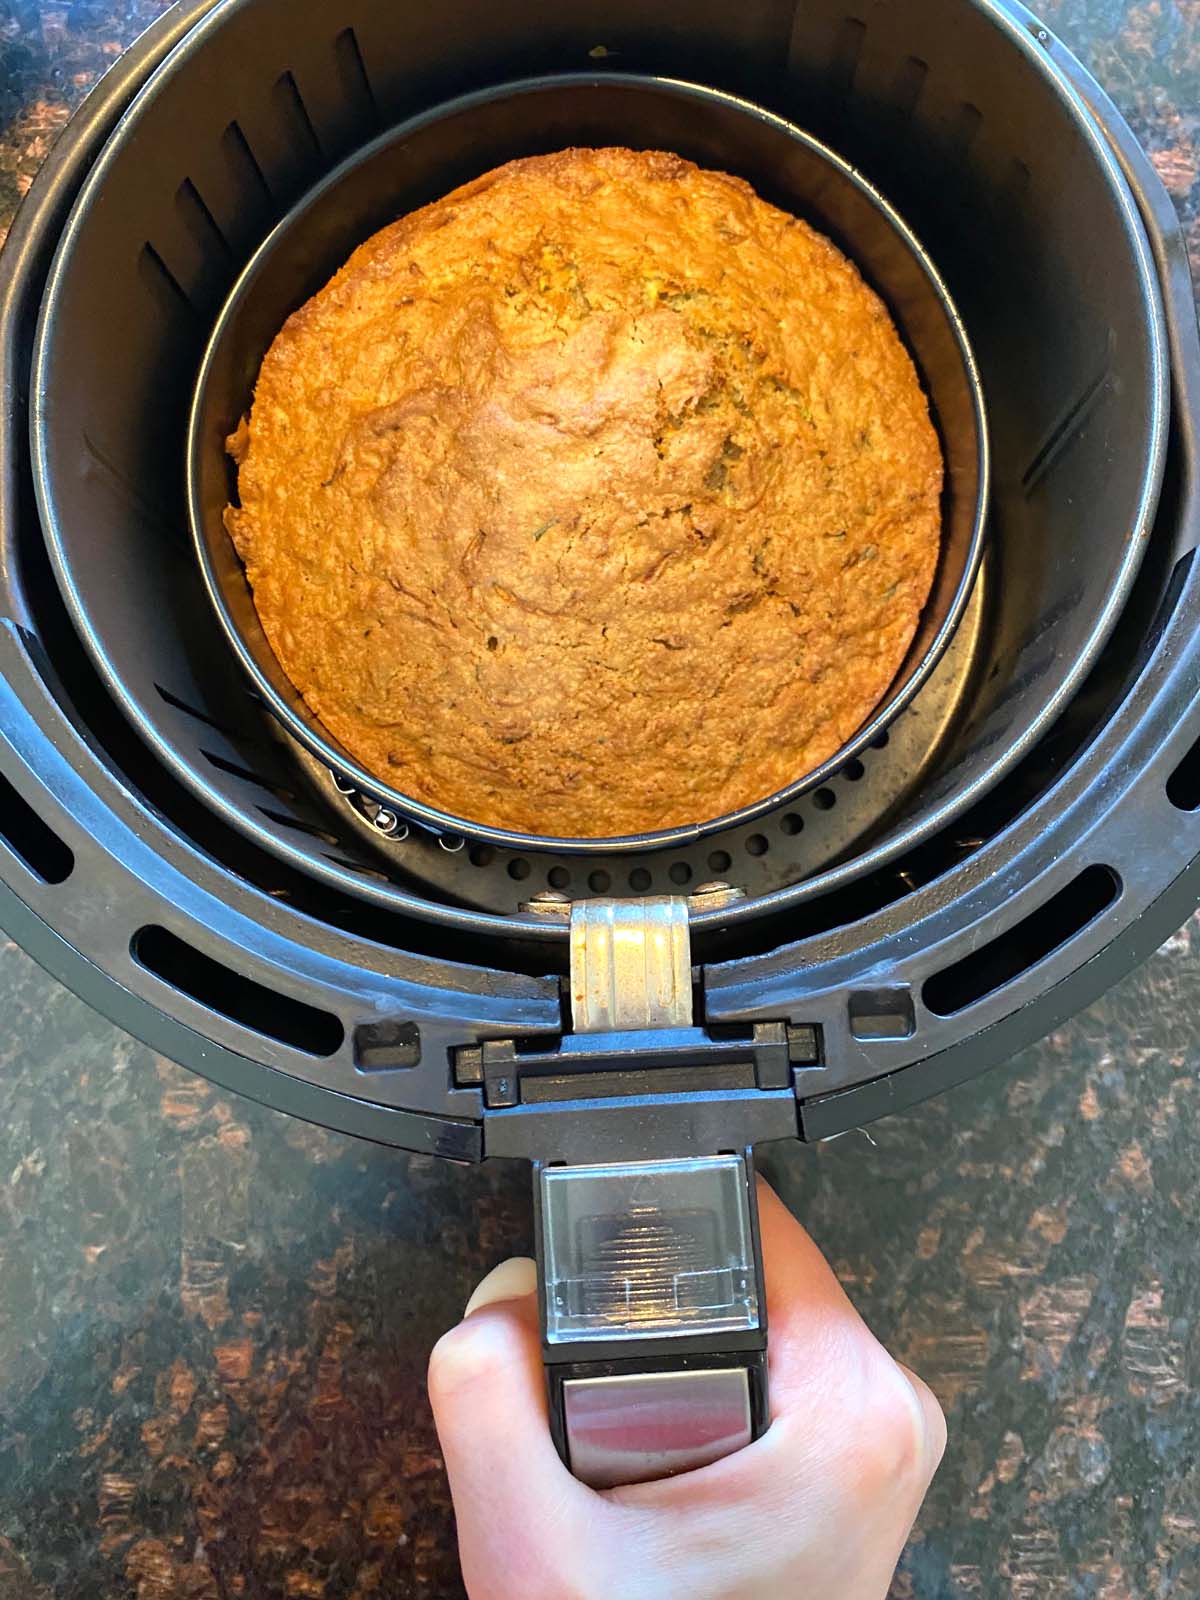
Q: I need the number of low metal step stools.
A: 0